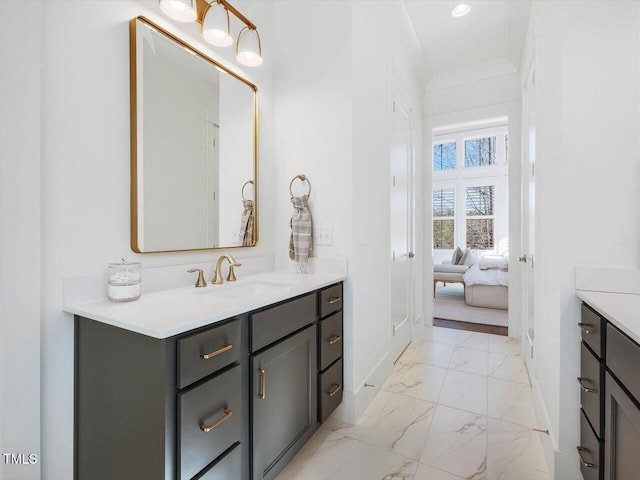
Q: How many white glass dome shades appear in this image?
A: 3